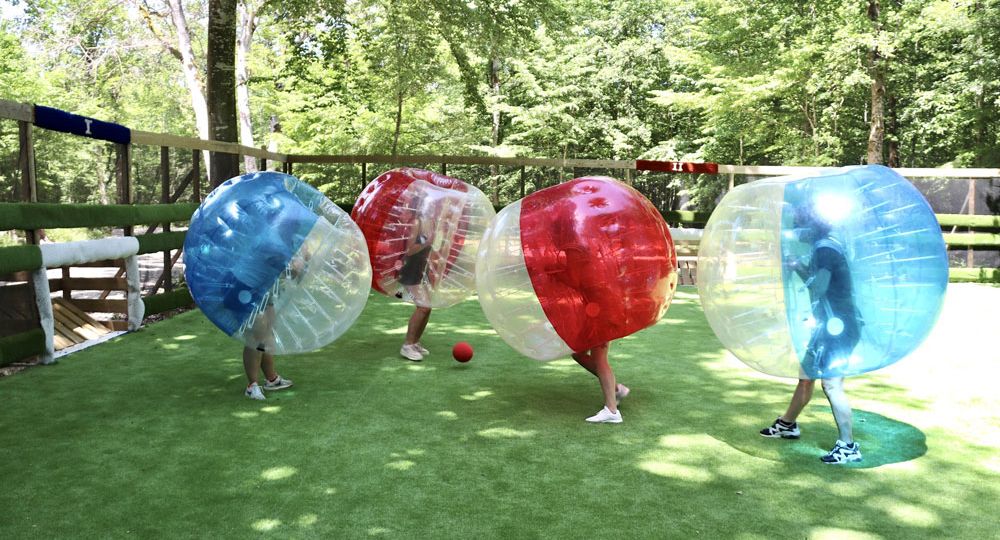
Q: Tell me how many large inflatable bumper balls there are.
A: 4